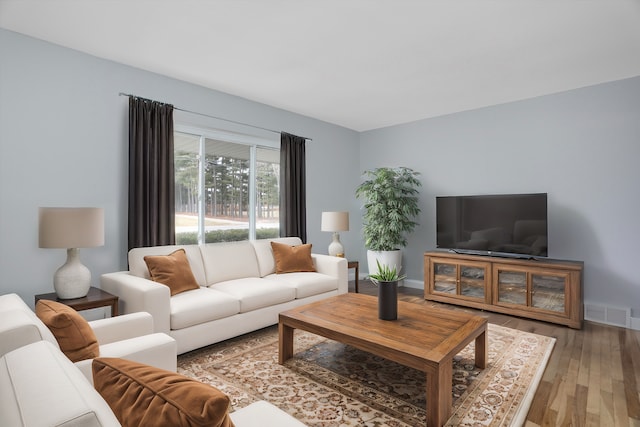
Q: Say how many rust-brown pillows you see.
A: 4